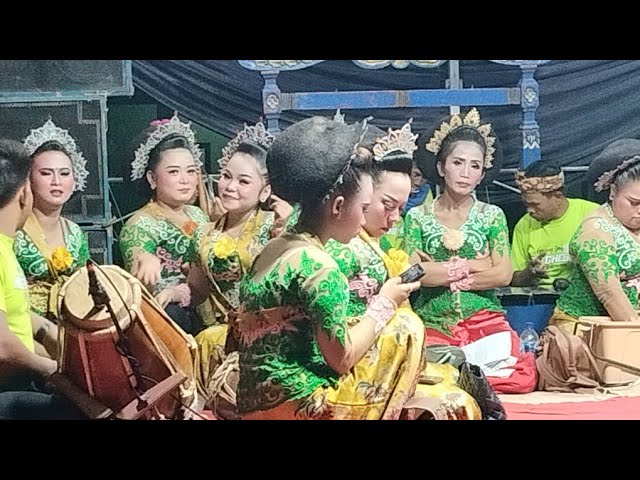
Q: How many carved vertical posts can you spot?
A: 2